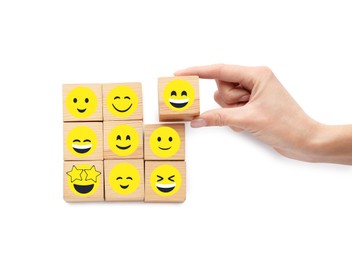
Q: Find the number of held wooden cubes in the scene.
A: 1